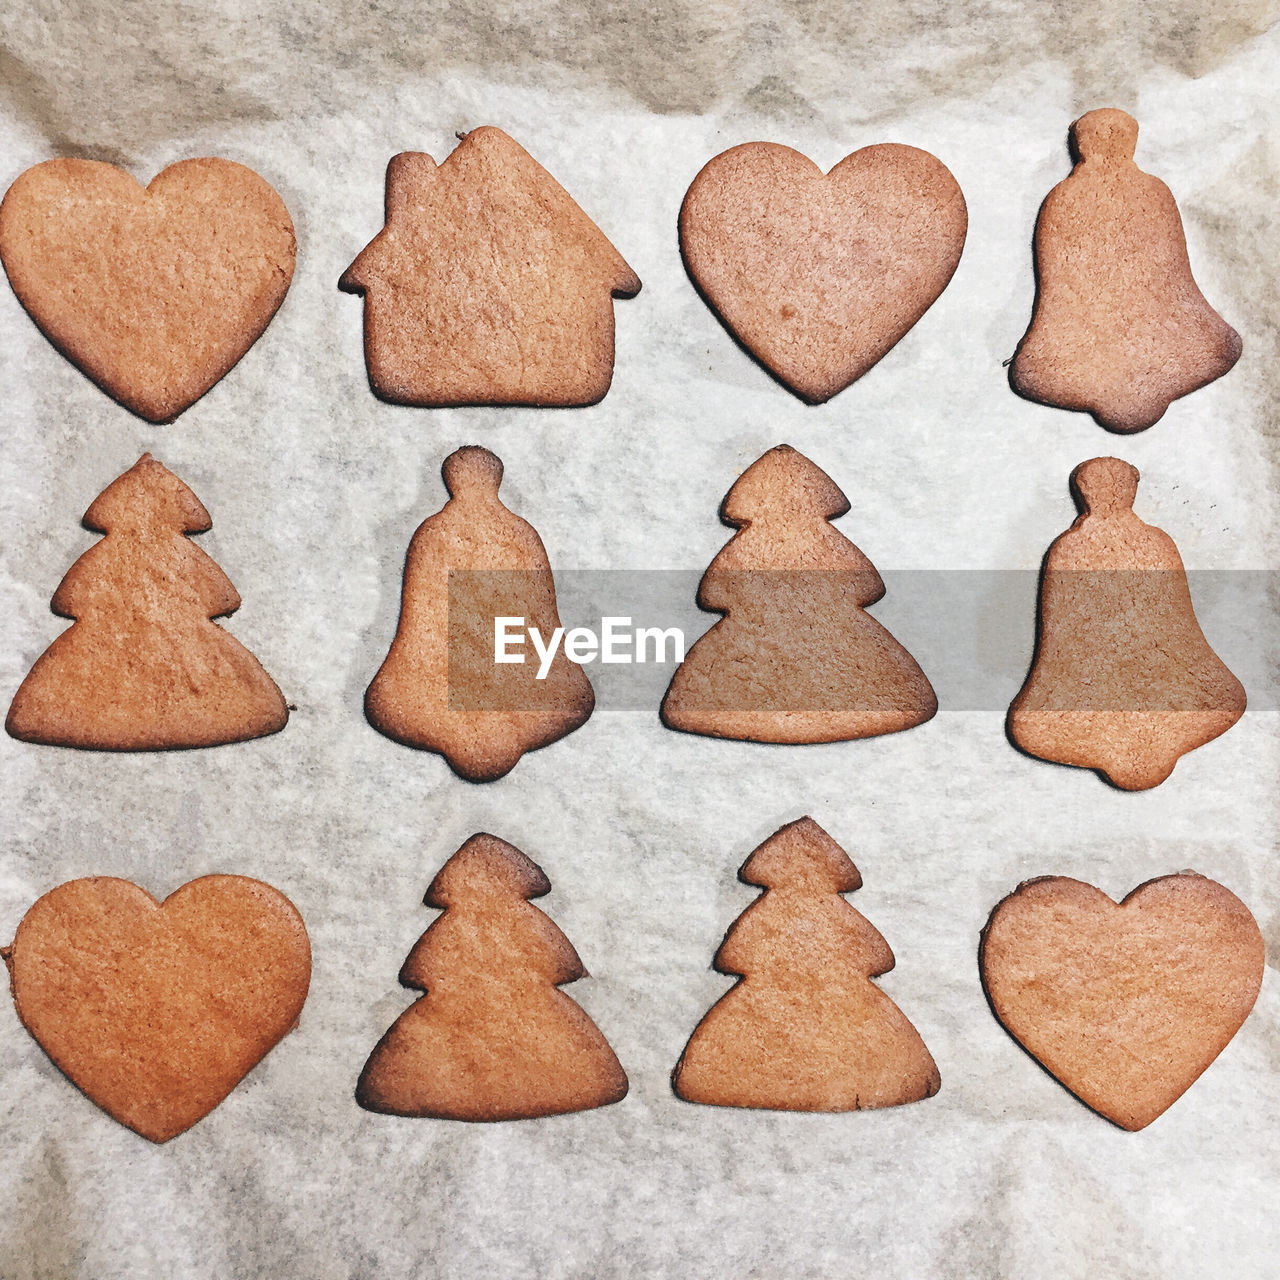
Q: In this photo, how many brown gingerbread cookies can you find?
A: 12